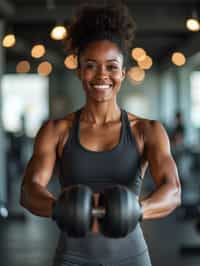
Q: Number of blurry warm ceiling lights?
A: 11